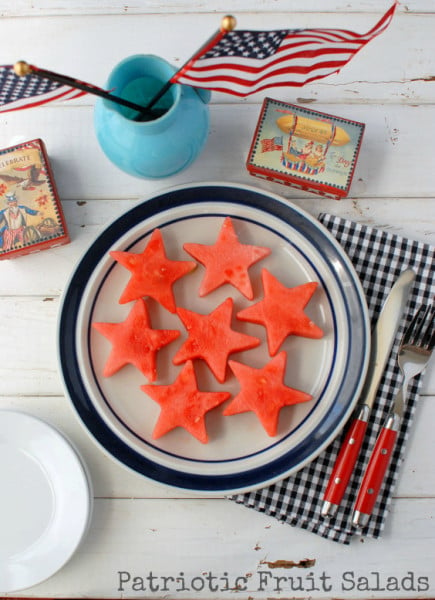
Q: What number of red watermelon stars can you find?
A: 7